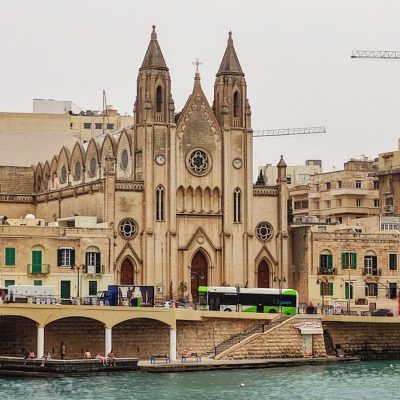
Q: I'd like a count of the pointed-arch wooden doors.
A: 3